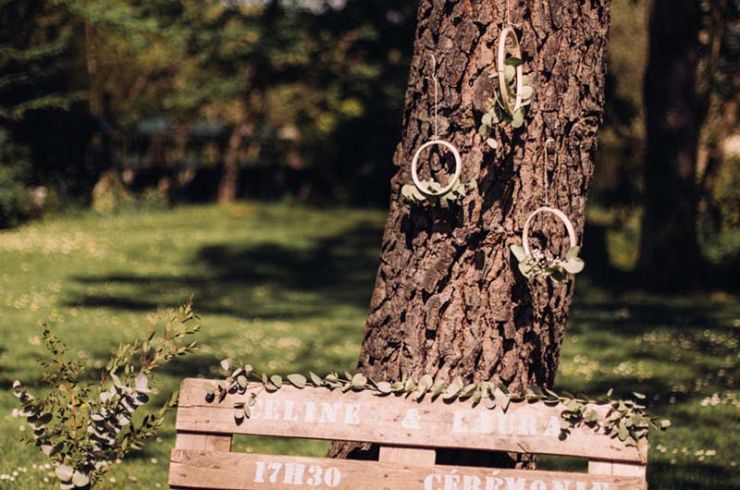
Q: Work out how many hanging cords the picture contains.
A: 3